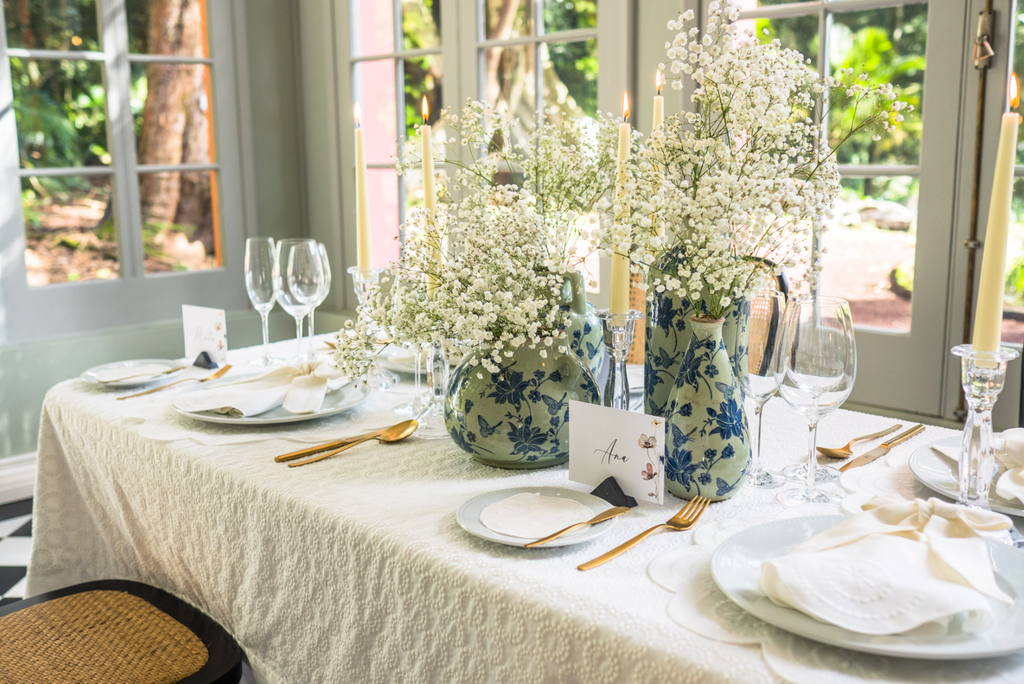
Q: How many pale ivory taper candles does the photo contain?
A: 5